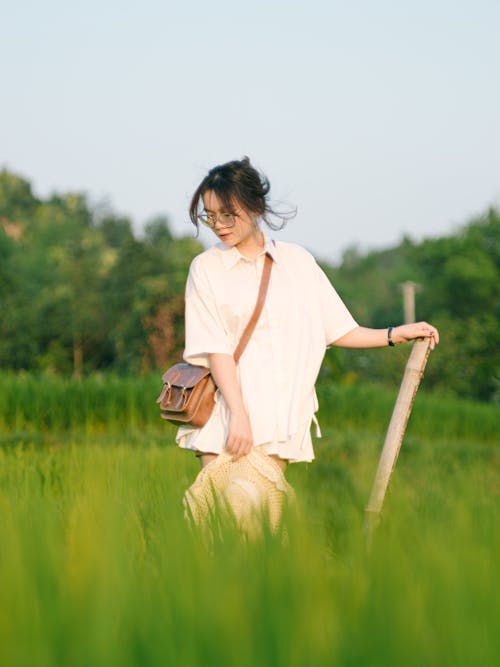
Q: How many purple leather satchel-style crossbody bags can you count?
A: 0